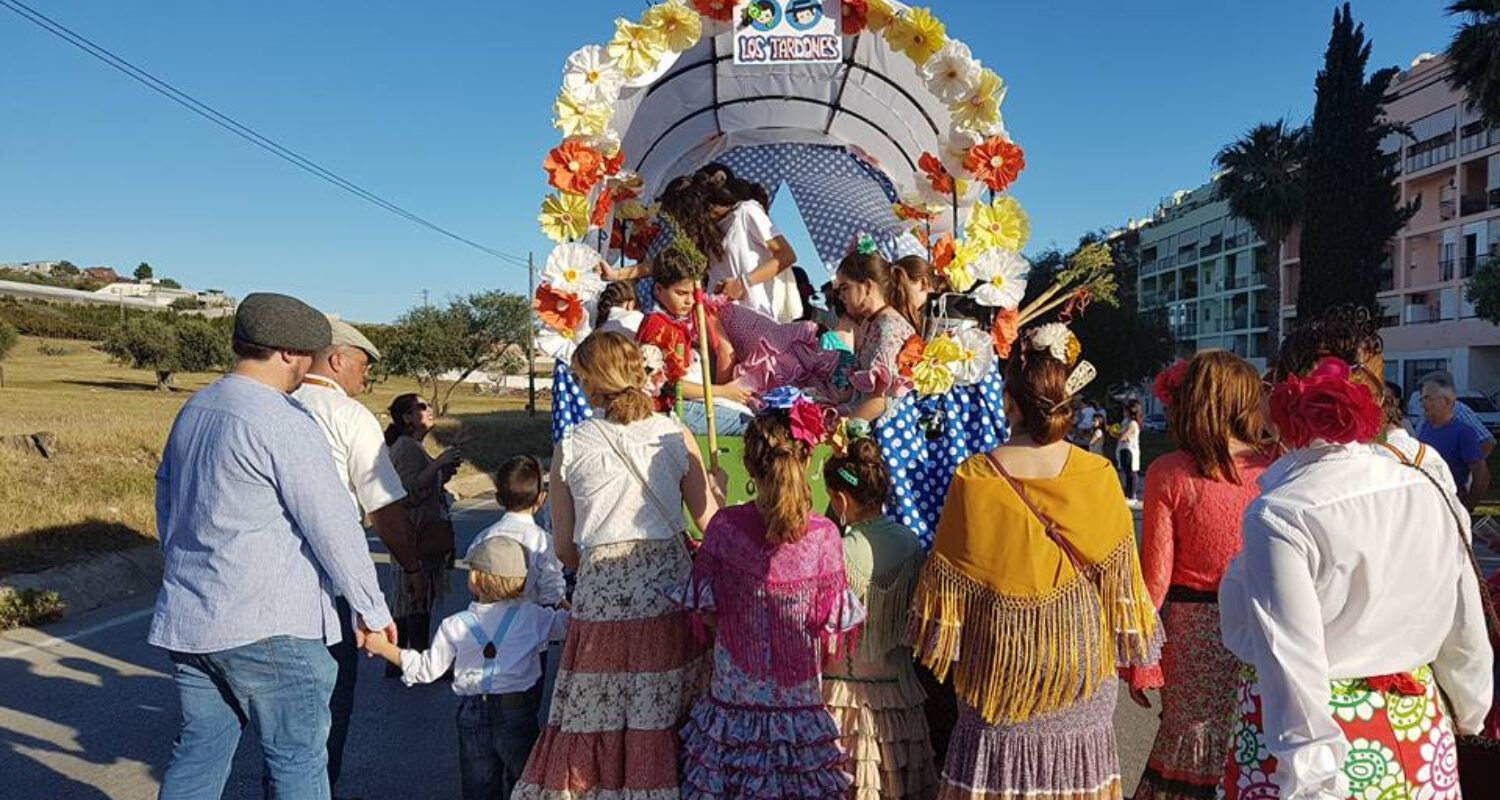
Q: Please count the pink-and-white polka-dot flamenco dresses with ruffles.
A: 1